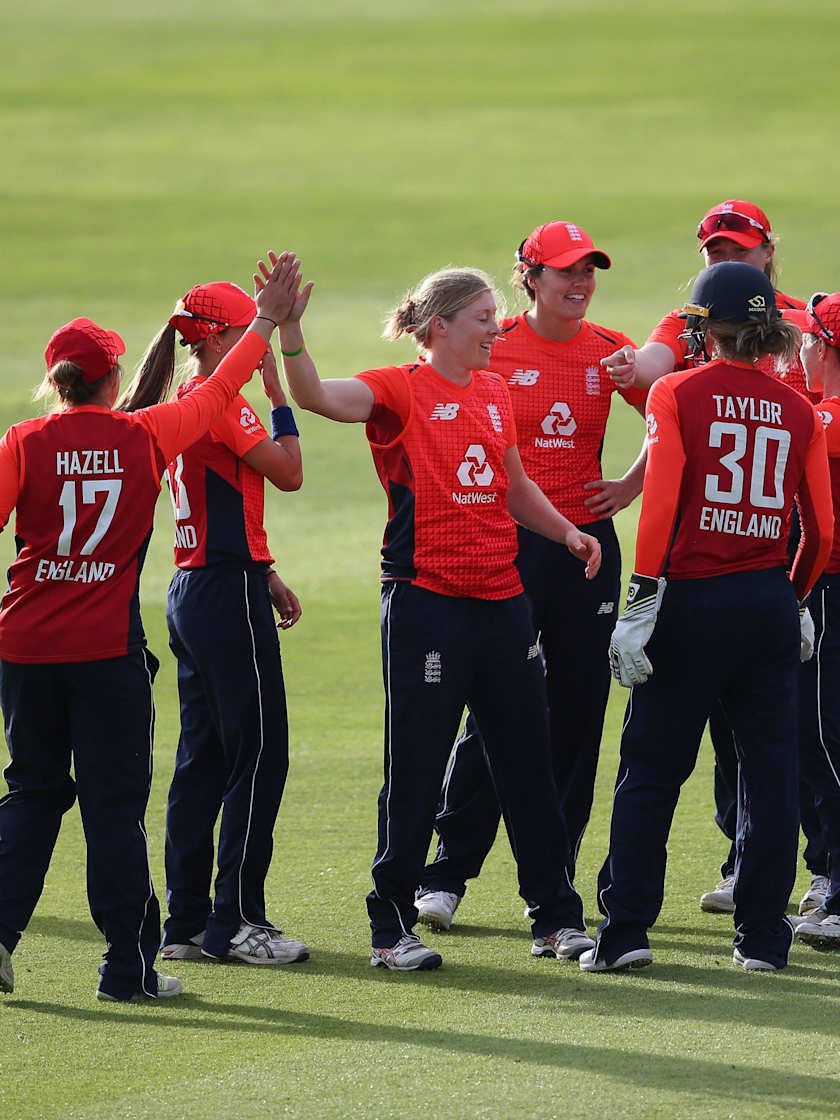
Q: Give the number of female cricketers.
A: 7